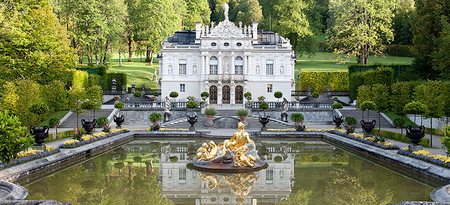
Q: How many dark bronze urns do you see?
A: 8